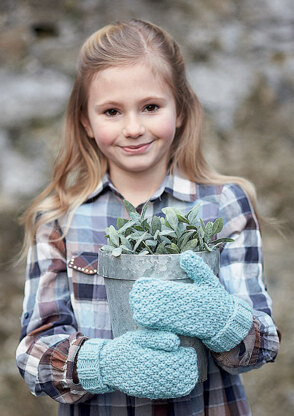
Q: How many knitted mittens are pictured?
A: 2